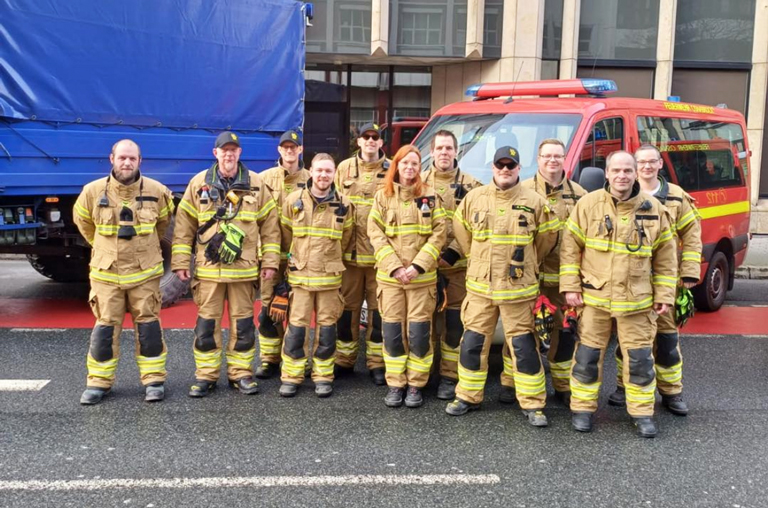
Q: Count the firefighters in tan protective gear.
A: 11